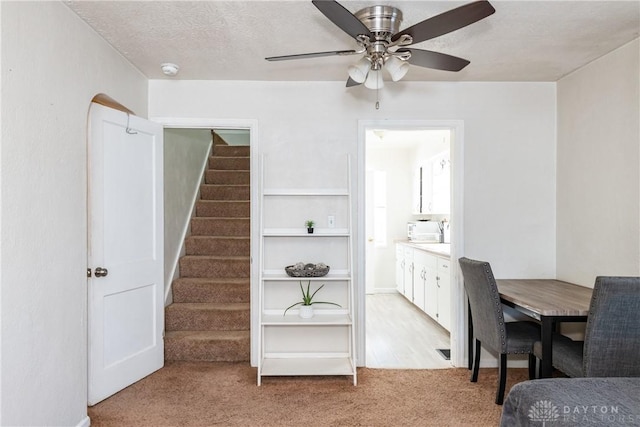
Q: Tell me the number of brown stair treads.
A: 11